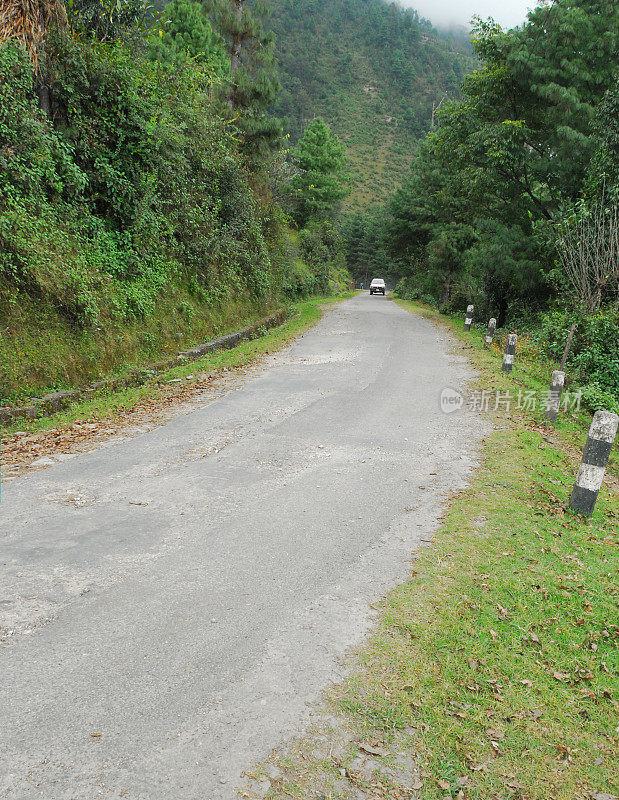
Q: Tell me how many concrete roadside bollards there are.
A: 5